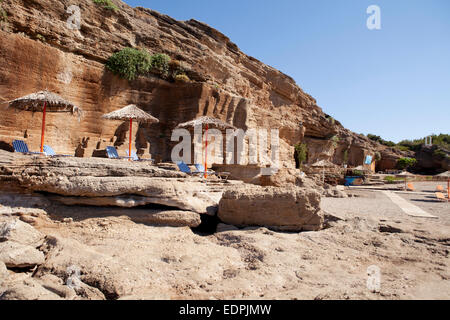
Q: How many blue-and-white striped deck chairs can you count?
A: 6